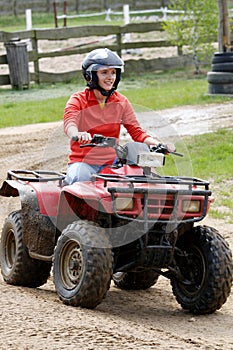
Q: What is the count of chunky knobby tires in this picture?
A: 4